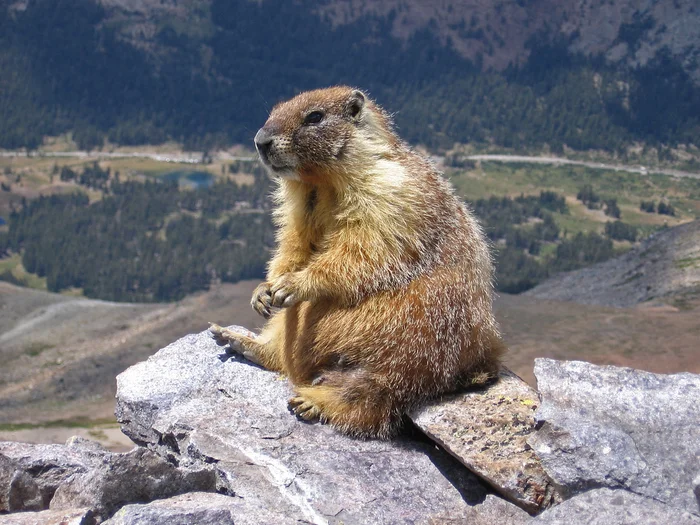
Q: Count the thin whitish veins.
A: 1